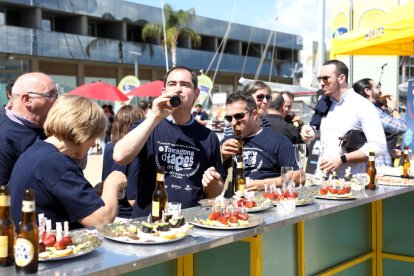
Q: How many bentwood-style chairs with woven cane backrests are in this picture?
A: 0